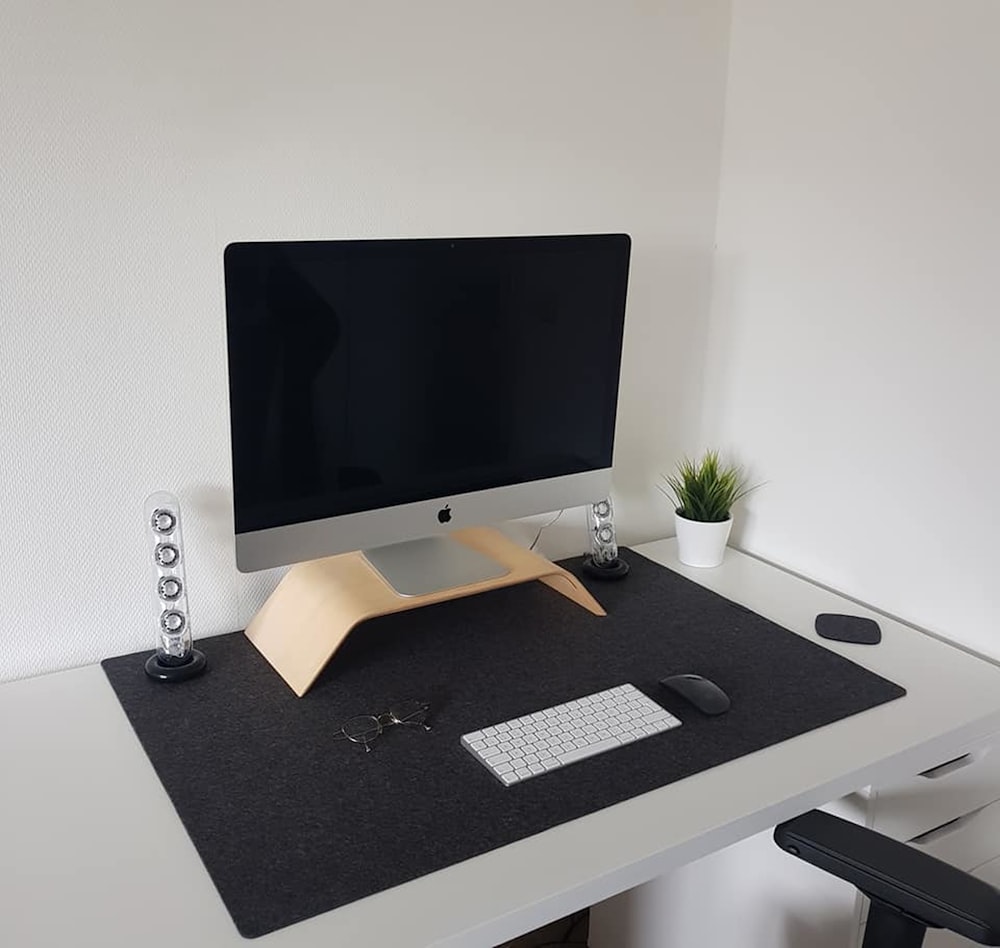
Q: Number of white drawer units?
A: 1